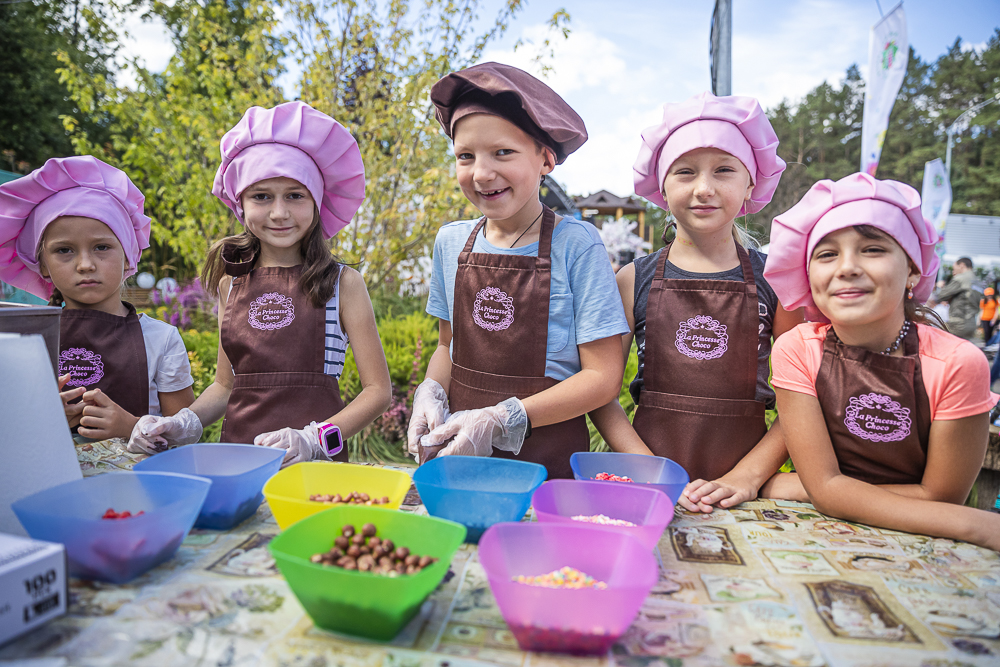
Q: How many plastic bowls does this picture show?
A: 8